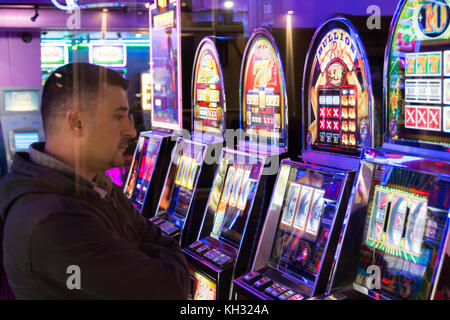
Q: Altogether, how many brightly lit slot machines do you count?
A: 5